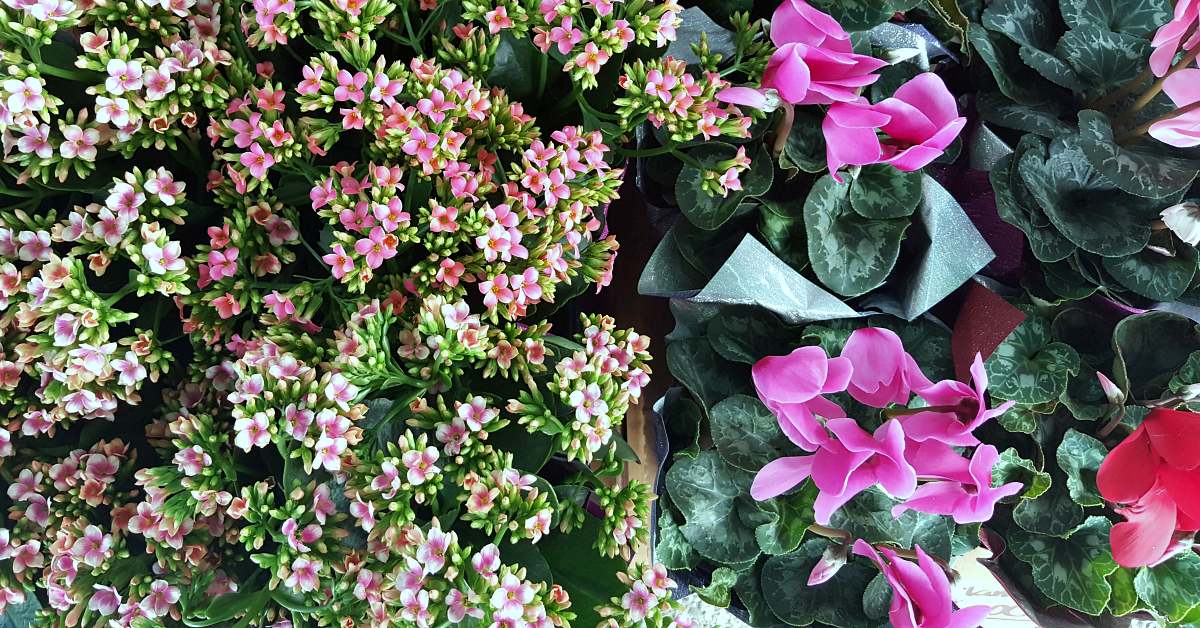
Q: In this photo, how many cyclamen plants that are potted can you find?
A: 4